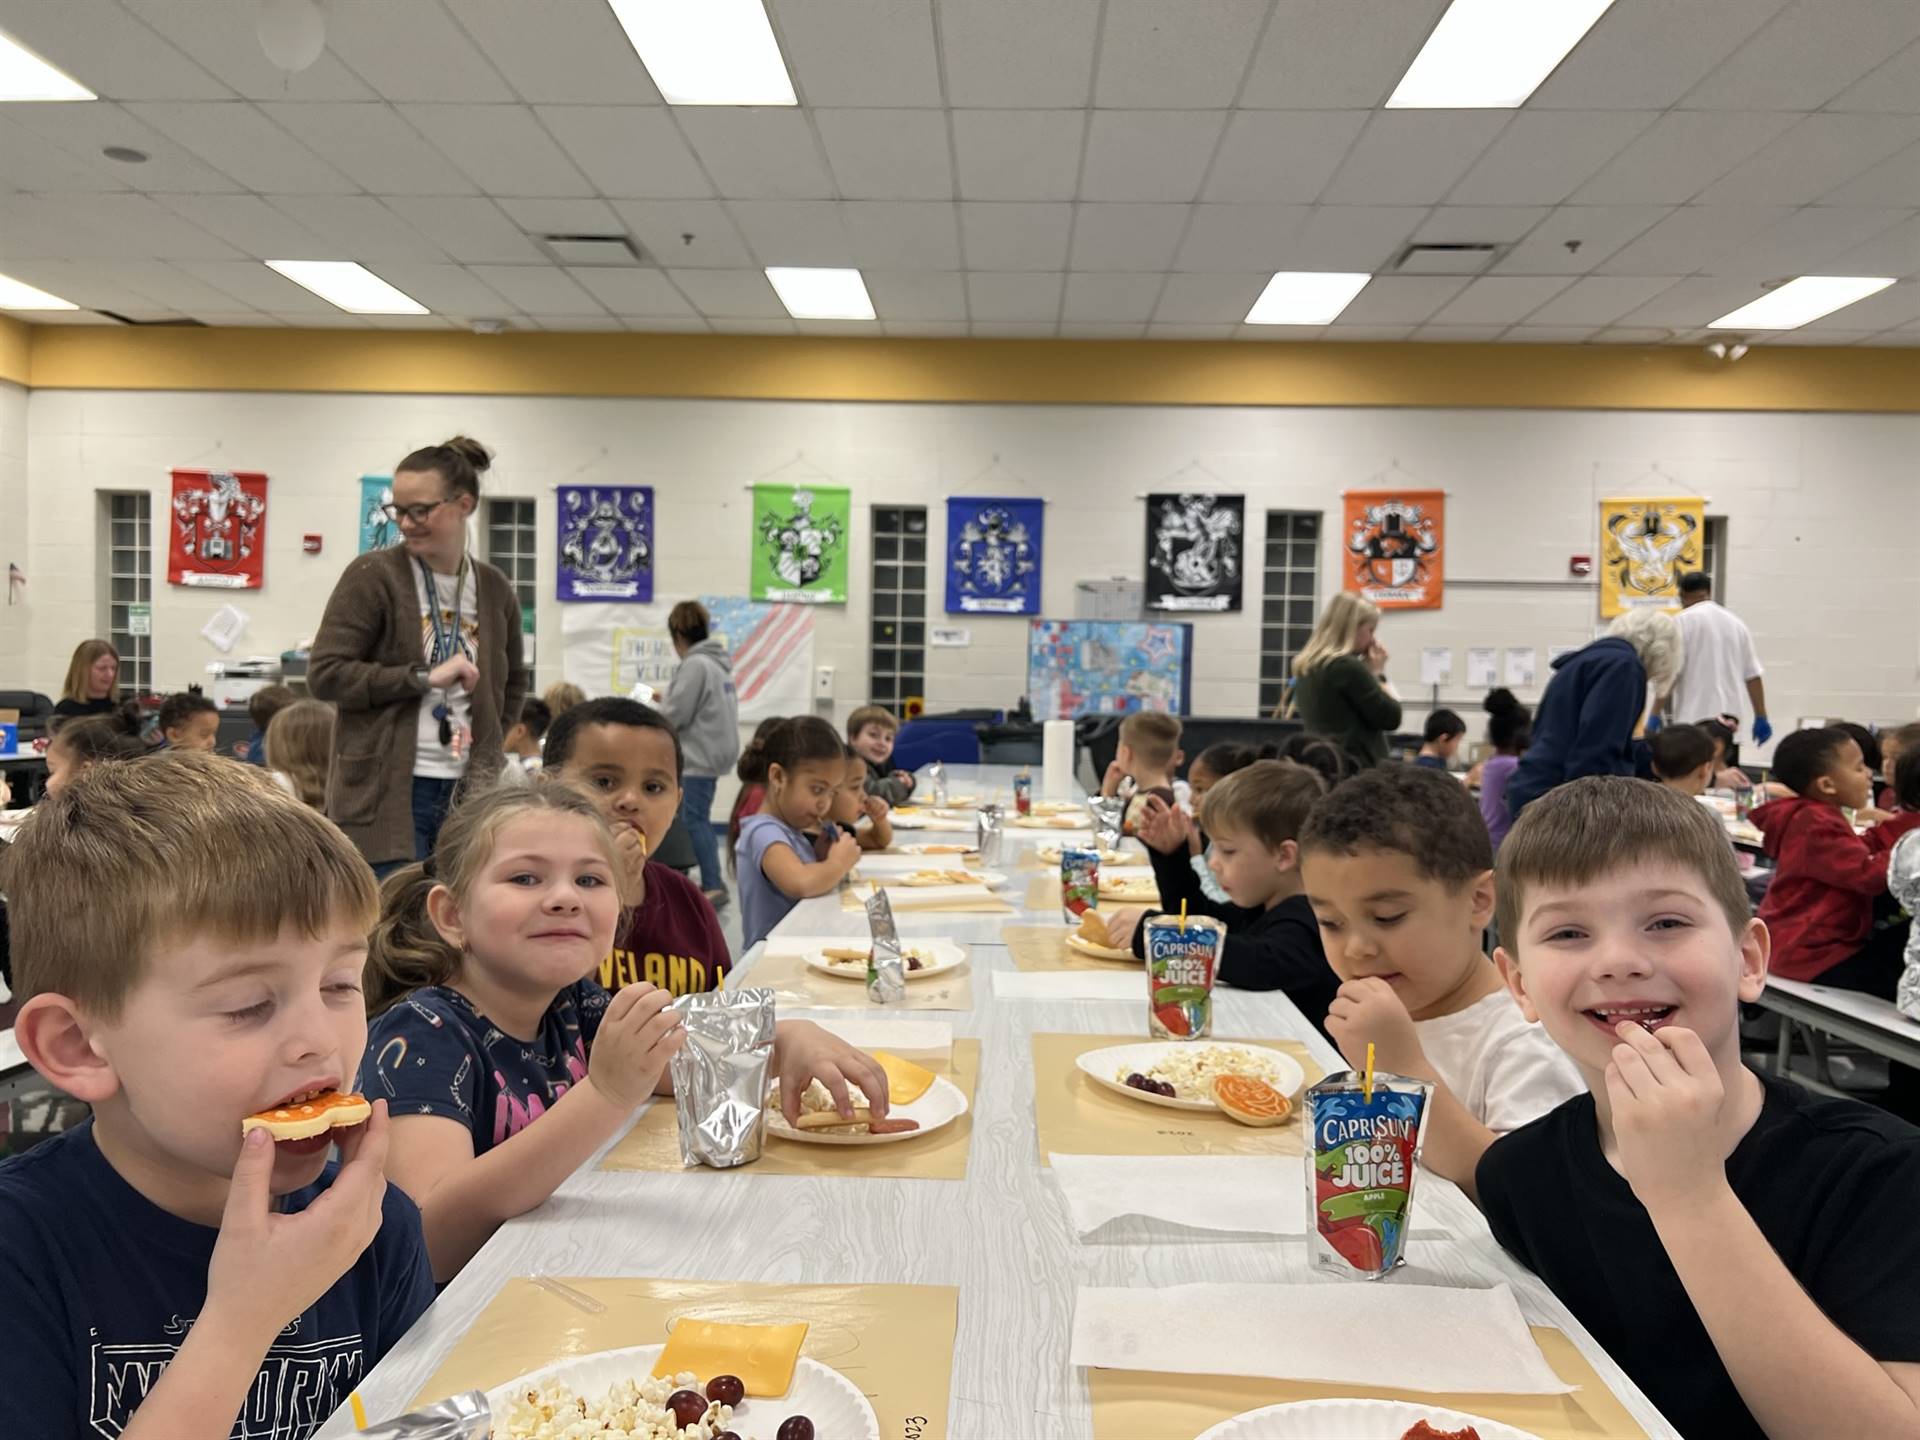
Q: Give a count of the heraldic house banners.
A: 8